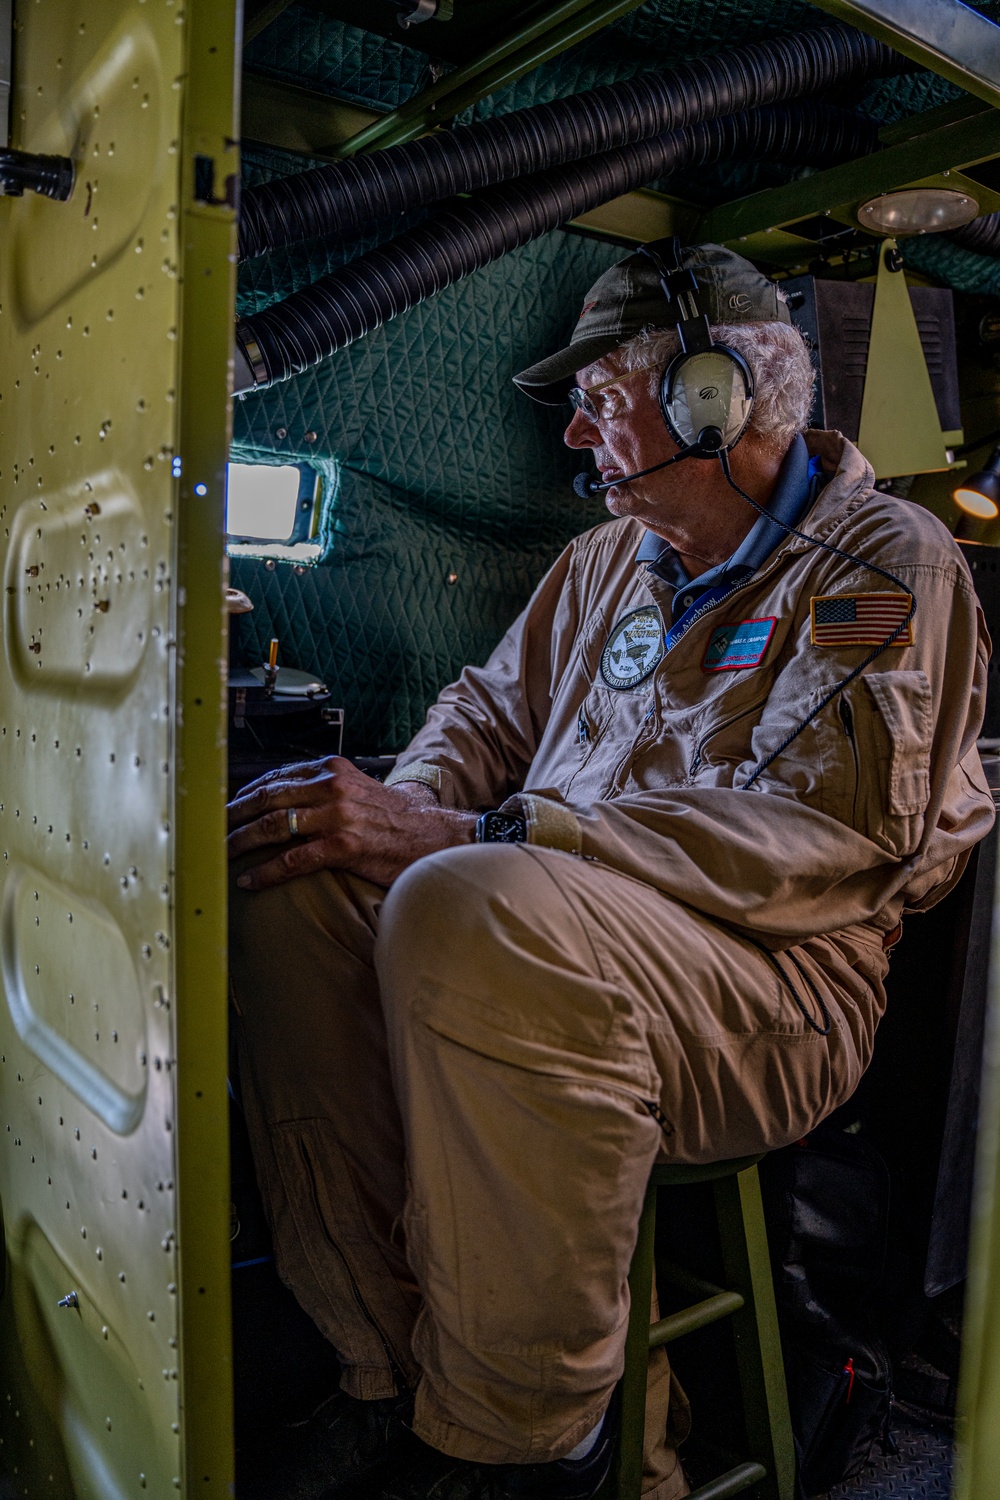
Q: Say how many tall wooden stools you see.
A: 1